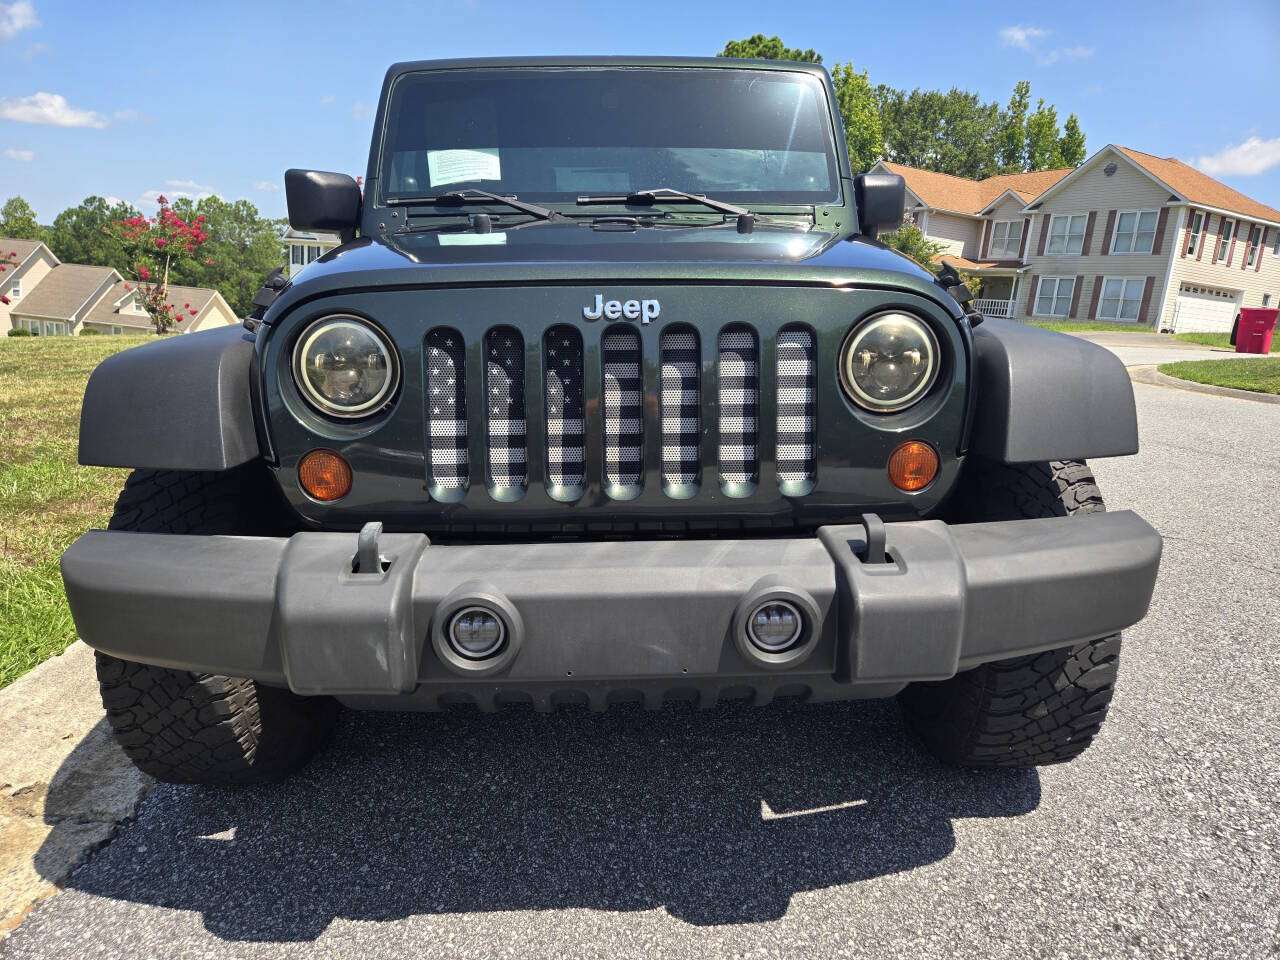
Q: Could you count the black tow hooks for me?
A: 2